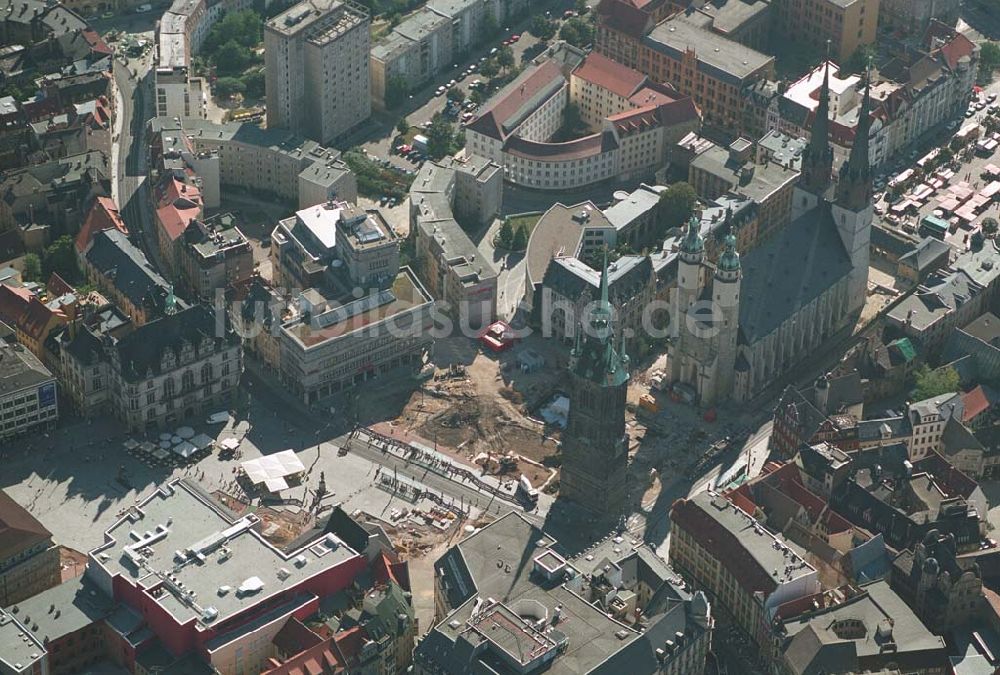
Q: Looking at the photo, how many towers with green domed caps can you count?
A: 2